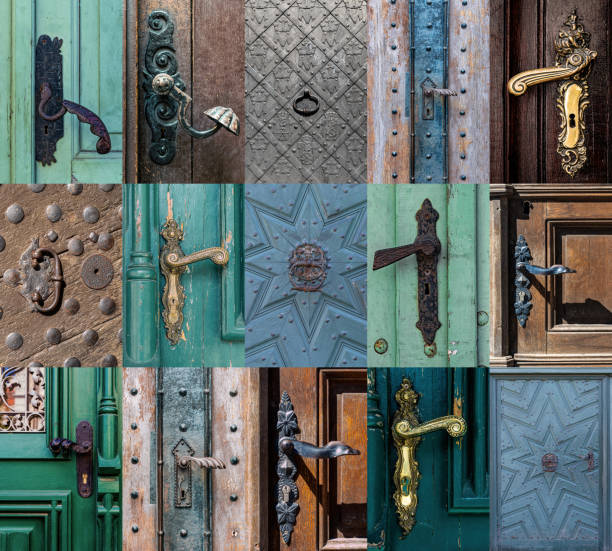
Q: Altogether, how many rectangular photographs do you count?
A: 15